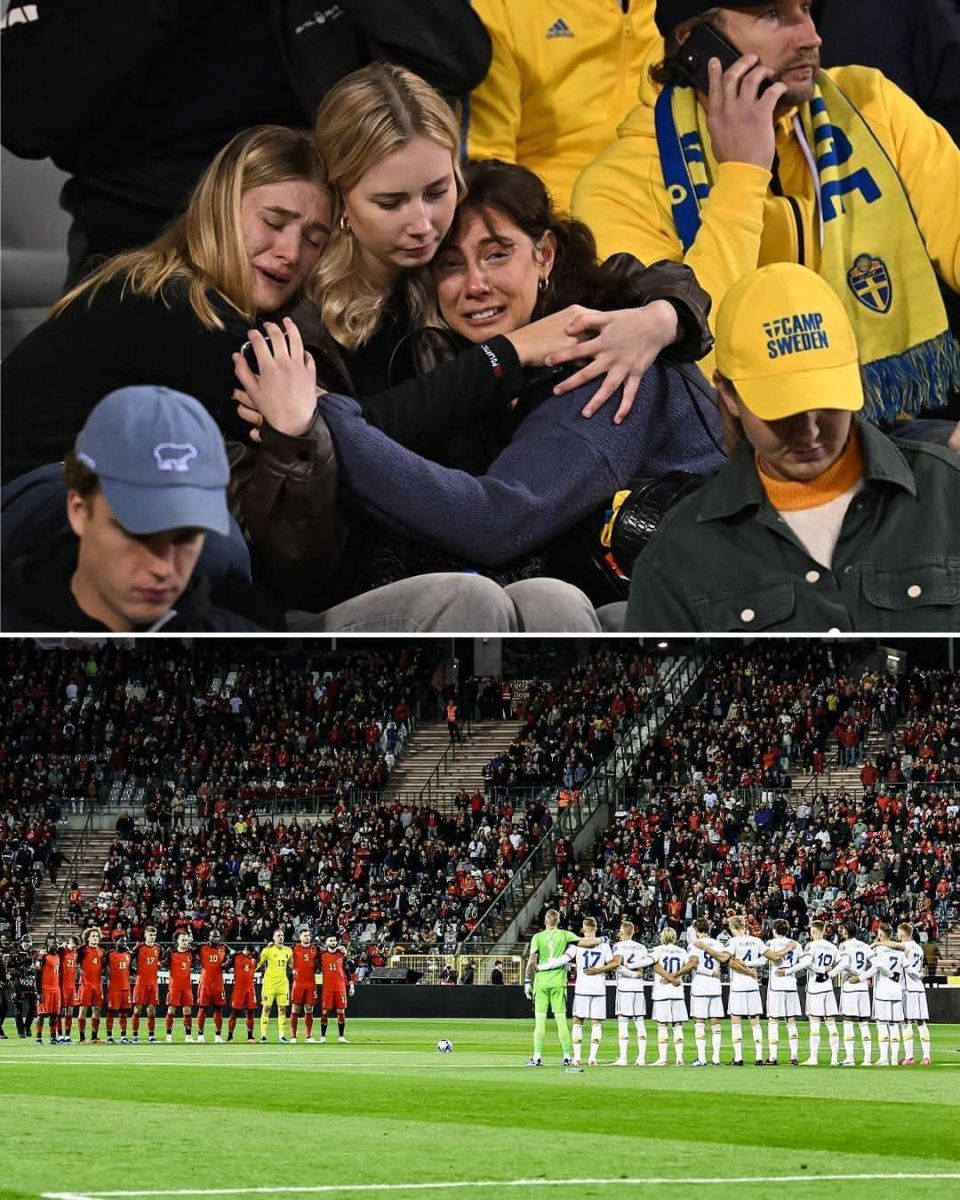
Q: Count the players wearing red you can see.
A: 10